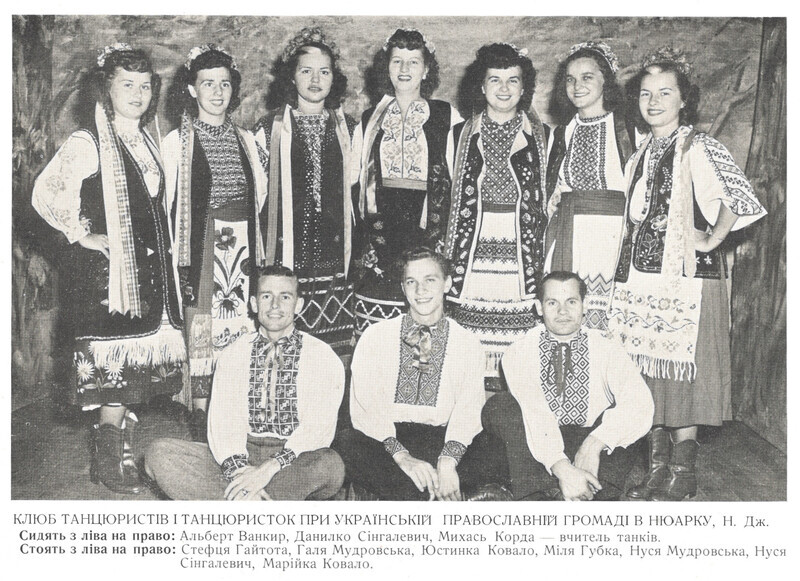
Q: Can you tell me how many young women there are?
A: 7